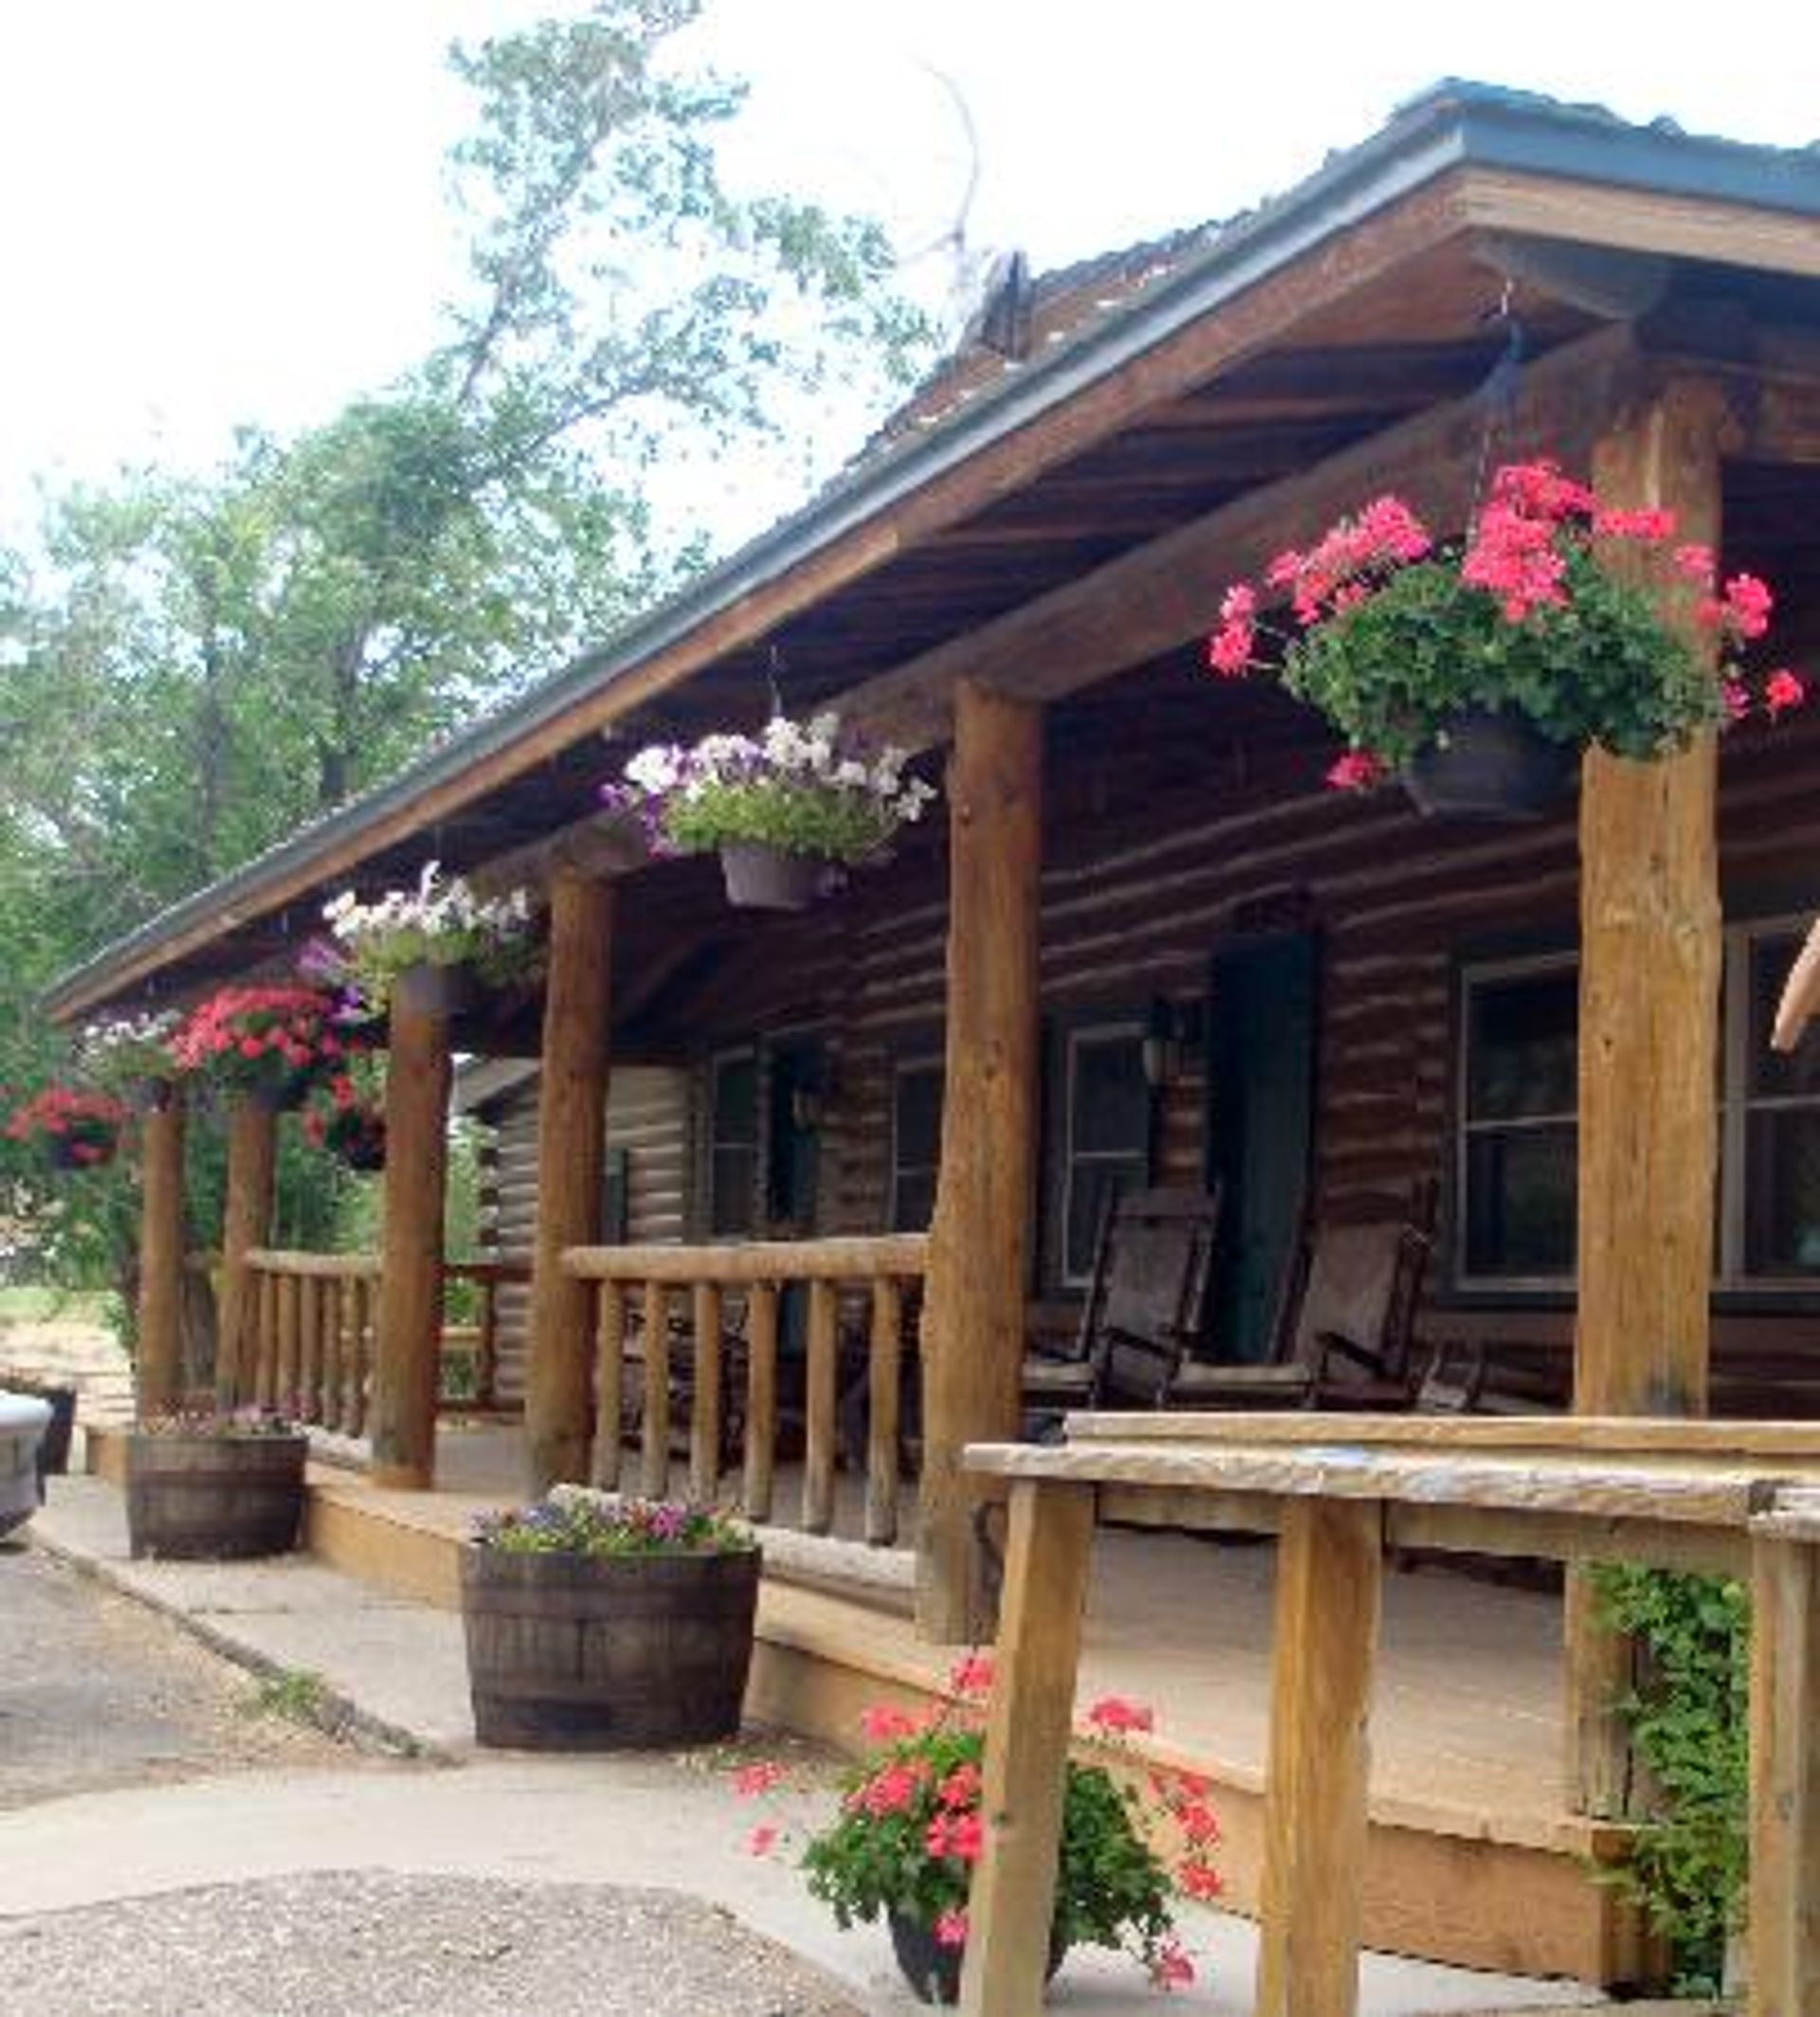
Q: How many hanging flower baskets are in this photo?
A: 7